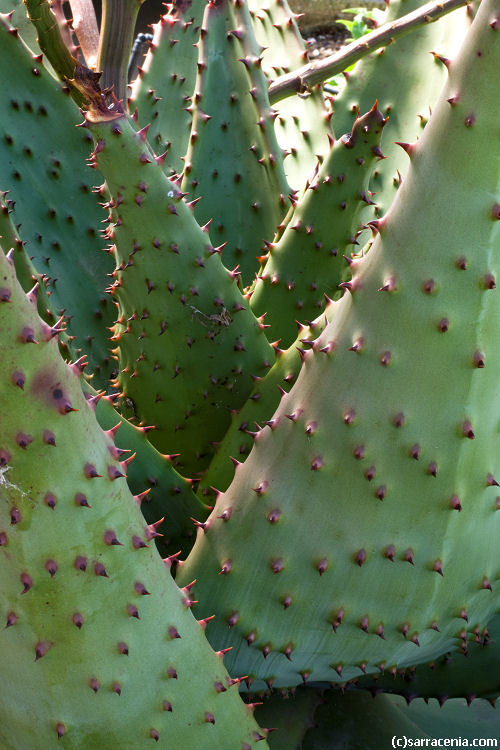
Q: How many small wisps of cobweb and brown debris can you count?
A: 2